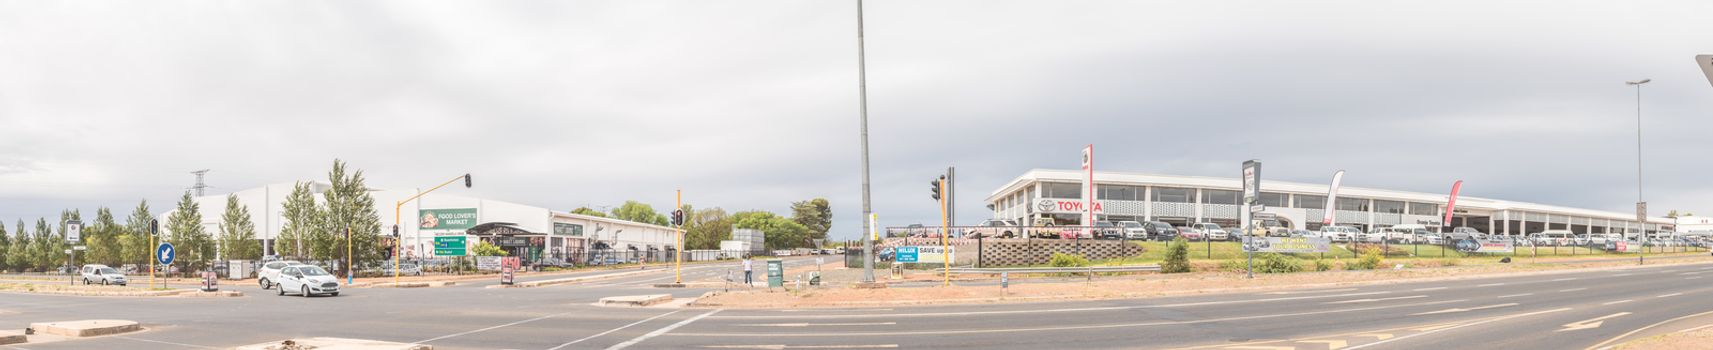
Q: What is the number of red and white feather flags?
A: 2